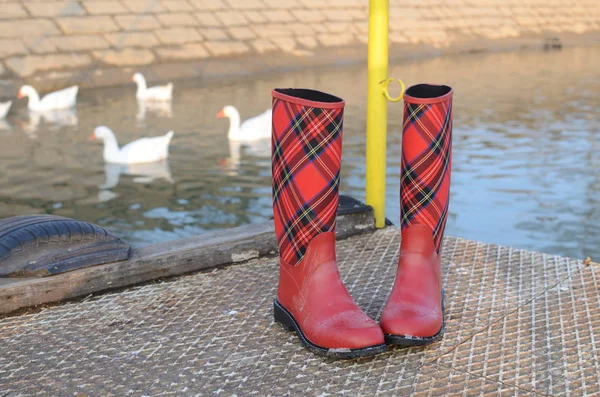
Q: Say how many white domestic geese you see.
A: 5